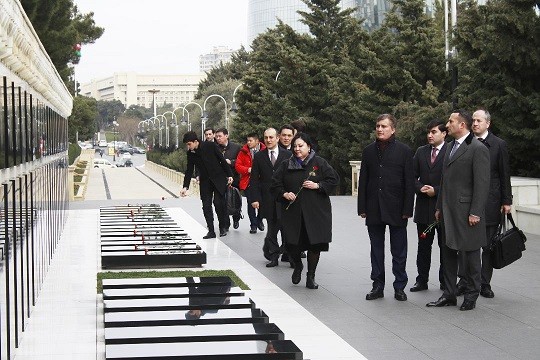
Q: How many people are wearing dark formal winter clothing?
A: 11